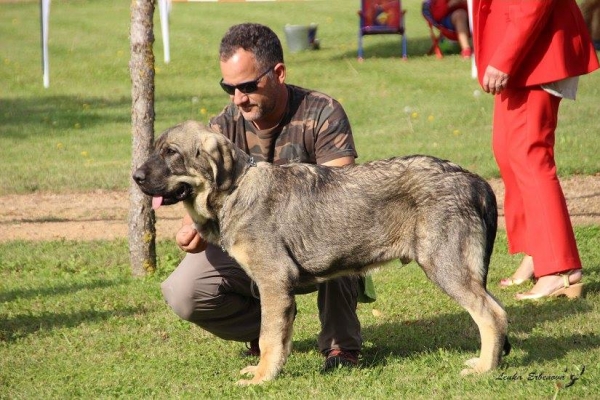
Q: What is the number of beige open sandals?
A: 2